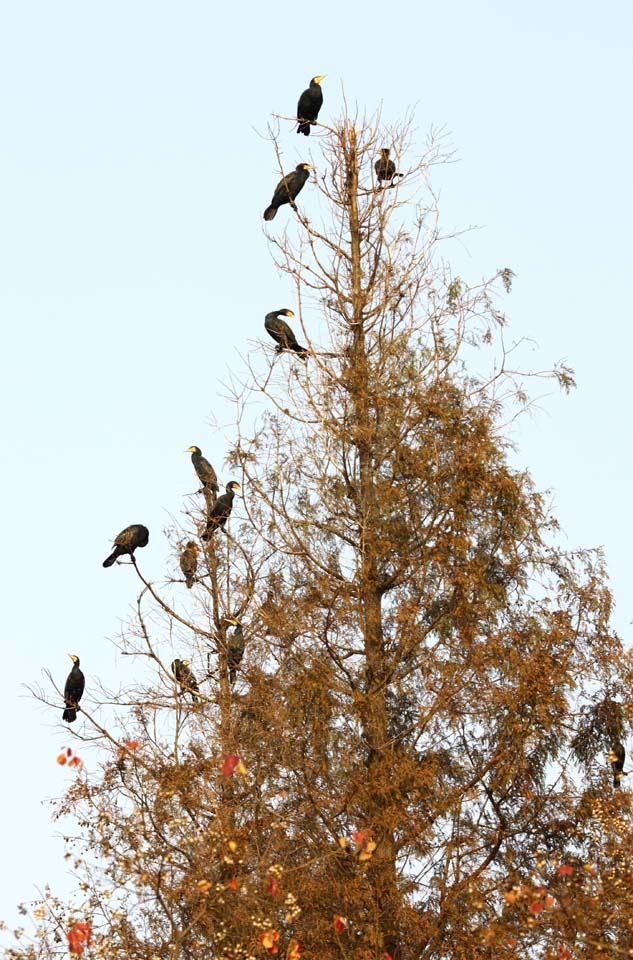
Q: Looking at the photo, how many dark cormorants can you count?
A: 12